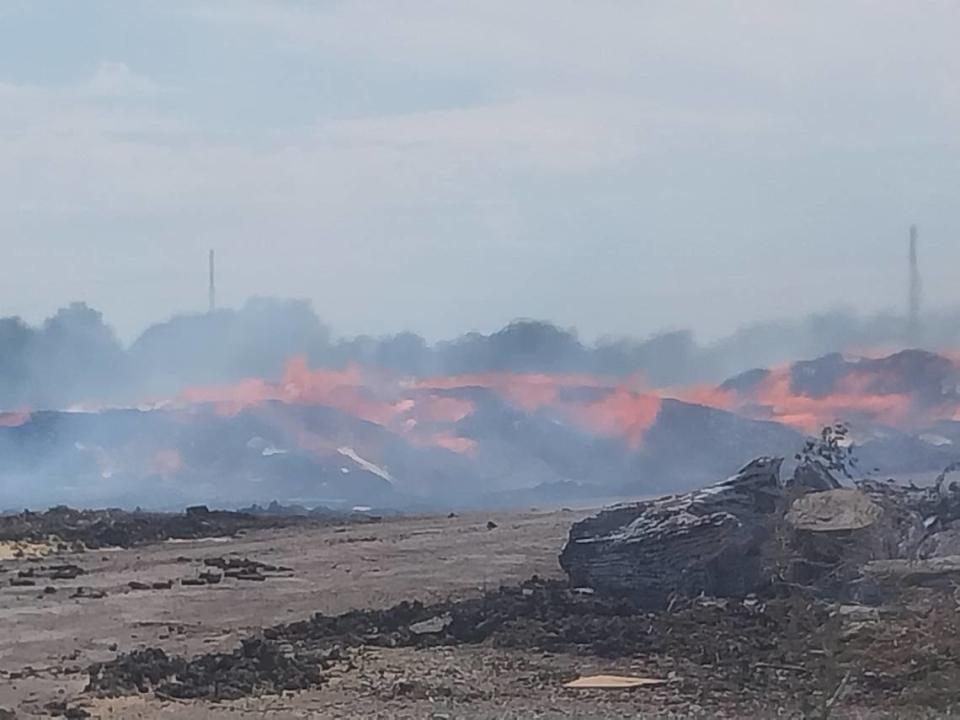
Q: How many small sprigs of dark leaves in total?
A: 1